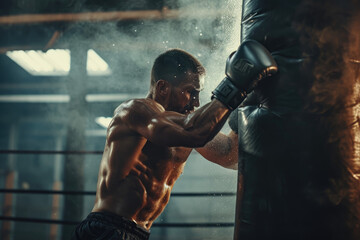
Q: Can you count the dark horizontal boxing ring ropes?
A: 3